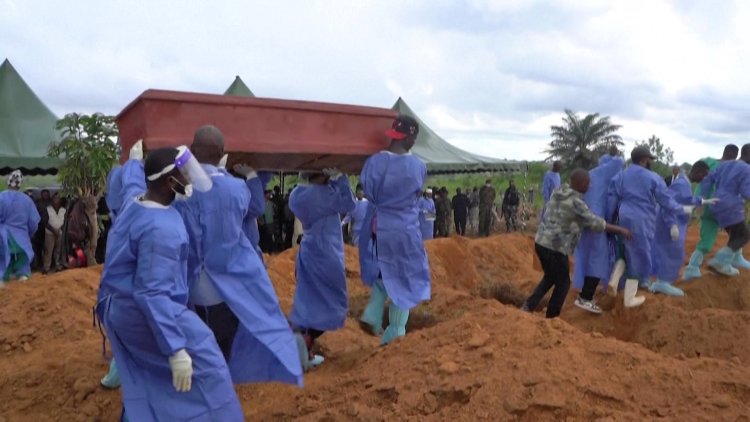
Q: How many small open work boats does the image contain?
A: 0